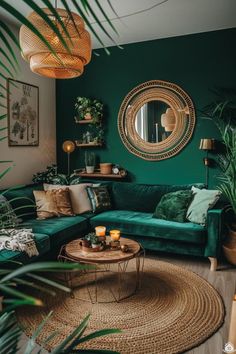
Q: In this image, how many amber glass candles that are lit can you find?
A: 2